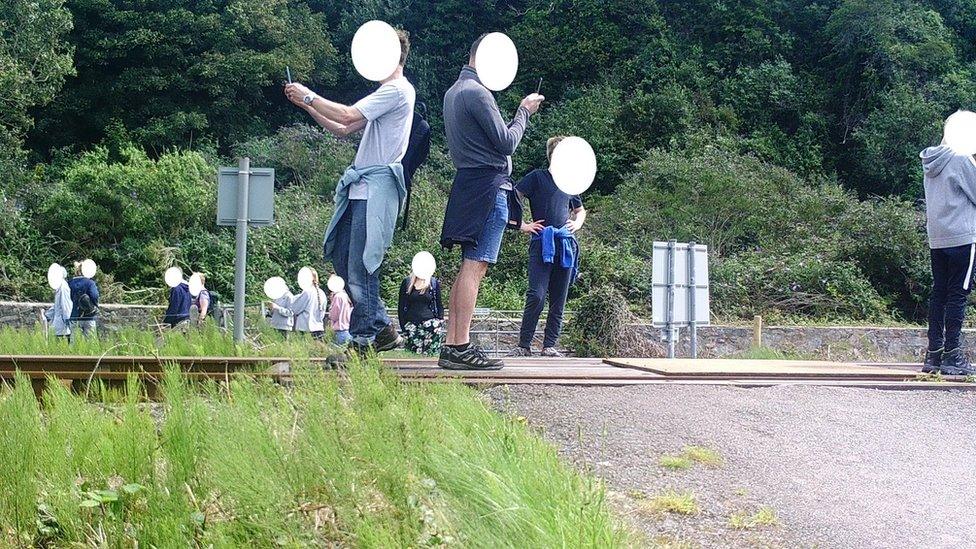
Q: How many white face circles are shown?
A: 12